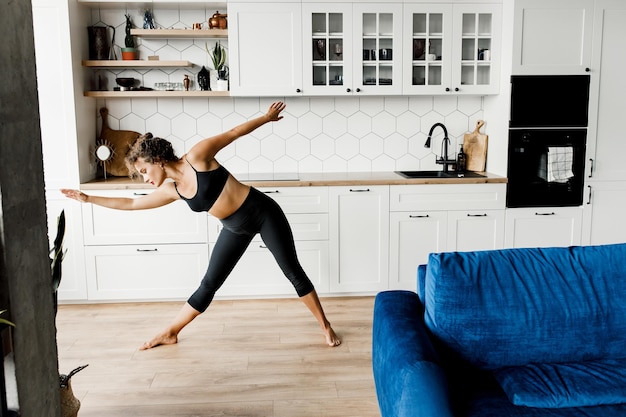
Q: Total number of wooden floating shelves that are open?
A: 3